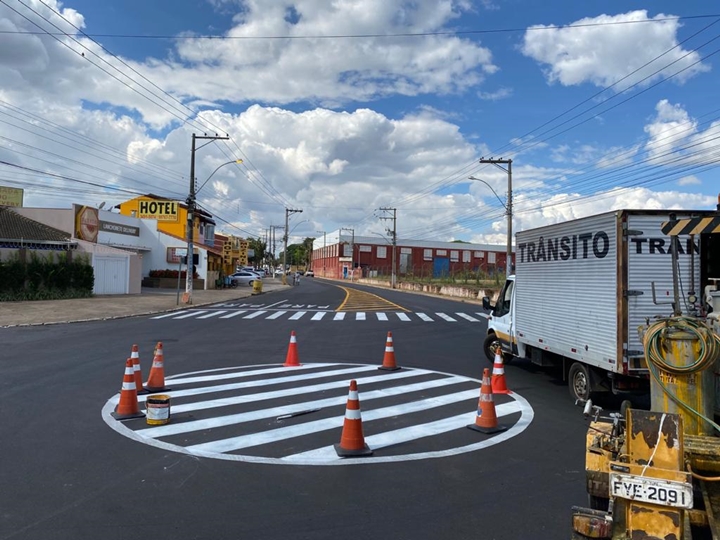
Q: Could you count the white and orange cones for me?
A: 8